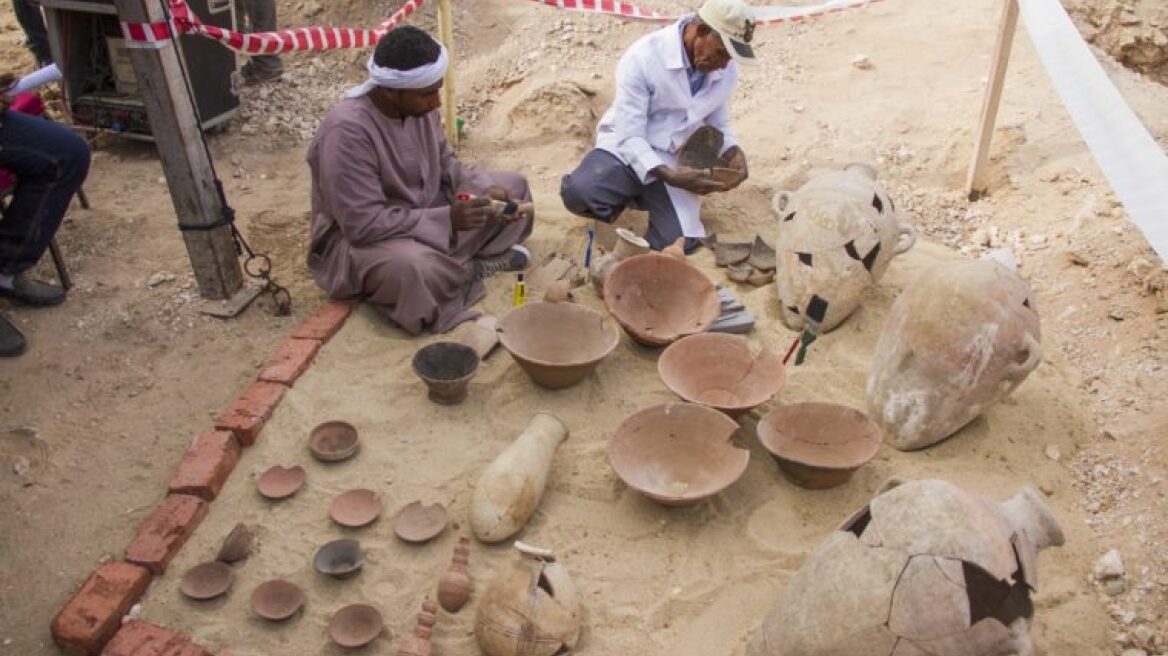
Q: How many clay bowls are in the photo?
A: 15